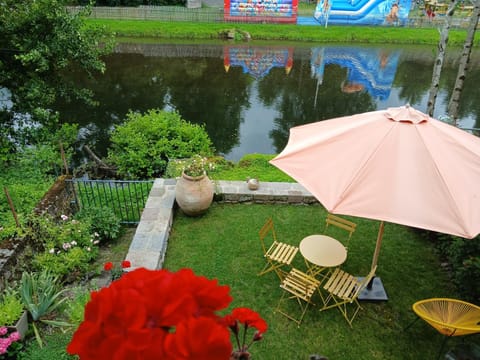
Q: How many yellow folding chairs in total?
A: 4